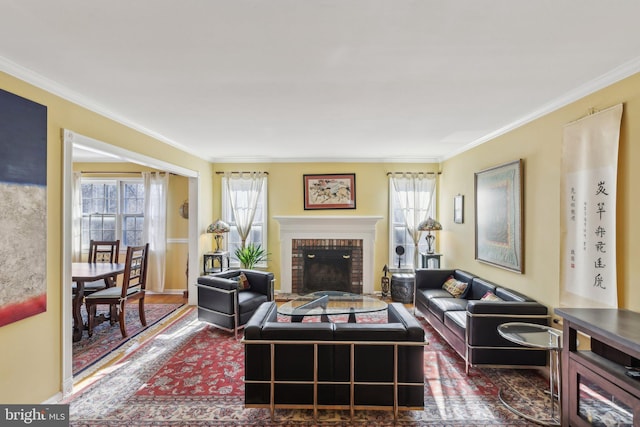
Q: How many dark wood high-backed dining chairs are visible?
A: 2